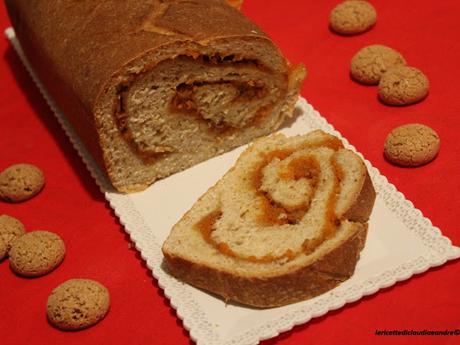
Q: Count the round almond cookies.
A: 8